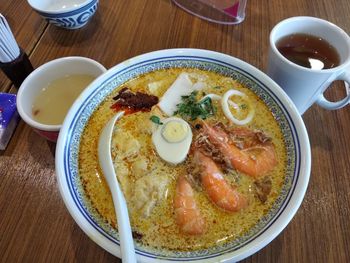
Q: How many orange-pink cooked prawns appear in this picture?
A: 3